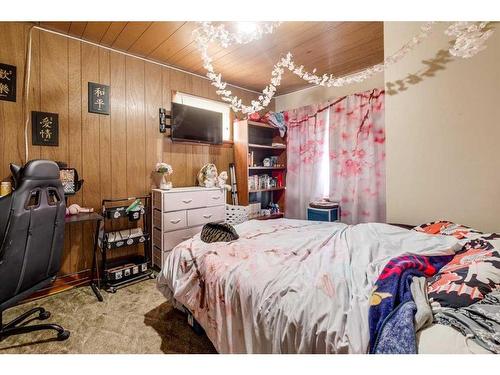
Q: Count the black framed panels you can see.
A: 3